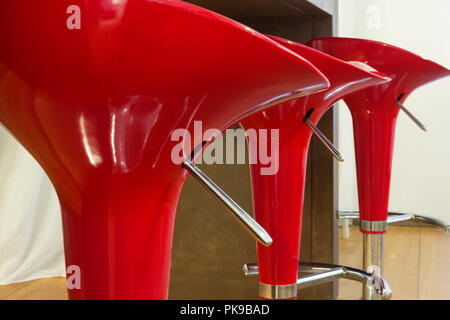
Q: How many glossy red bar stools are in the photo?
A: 3